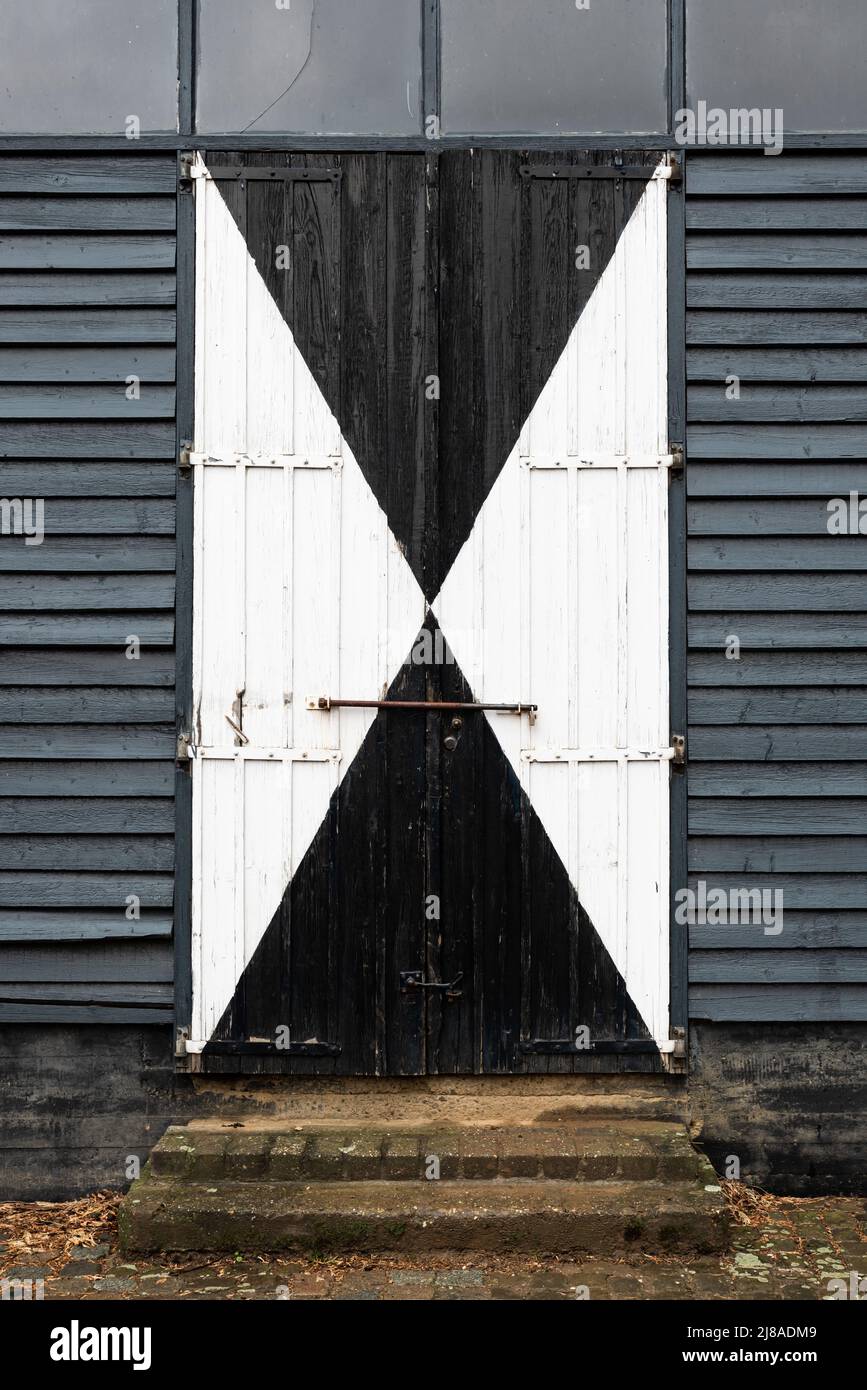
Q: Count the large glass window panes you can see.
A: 4